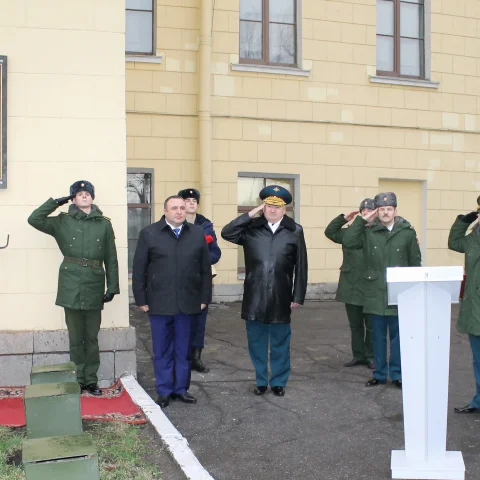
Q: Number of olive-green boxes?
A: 3